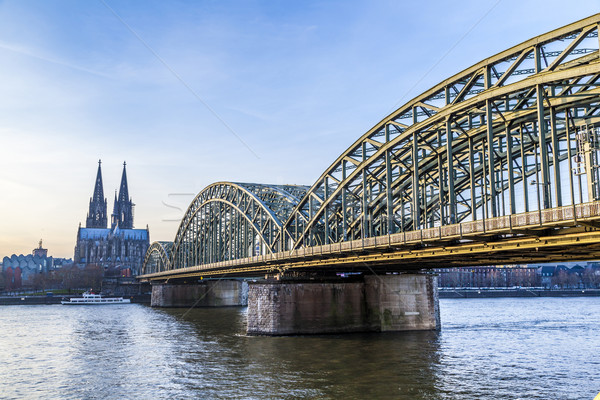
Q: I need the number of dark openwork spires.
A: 2